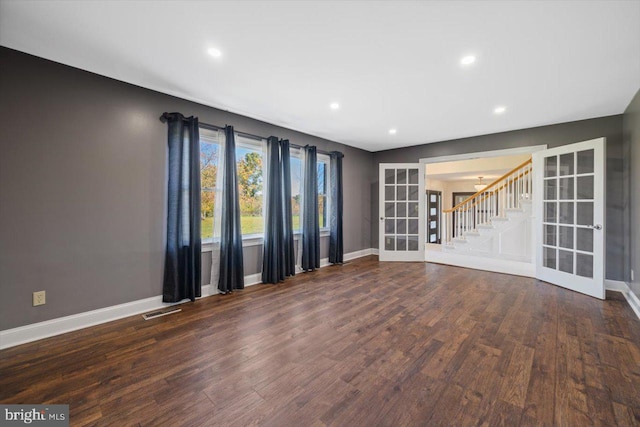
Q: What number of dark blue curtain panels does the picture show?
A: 6